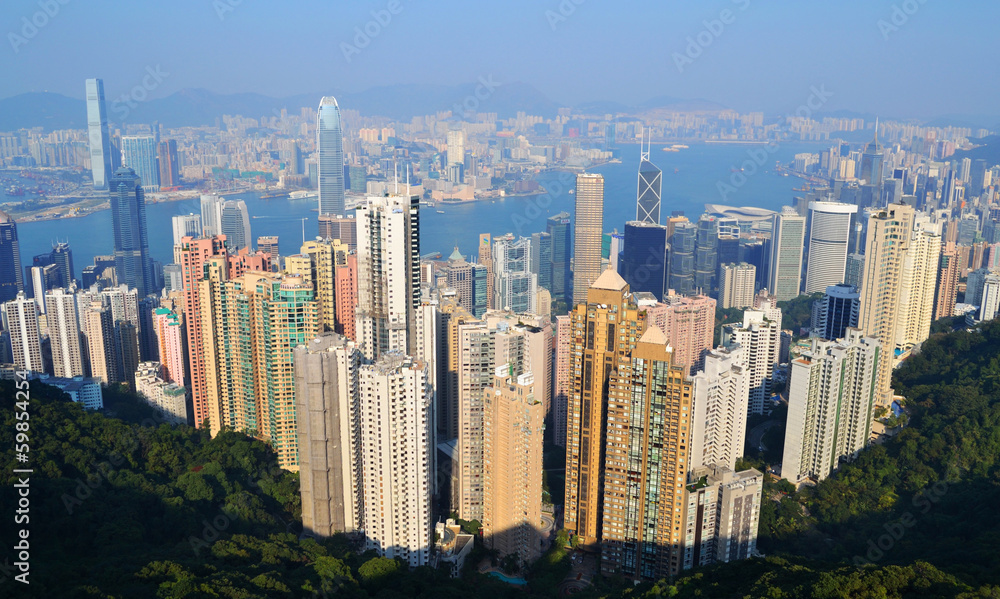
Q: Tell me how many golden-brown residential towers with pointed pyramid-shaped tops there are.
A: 2